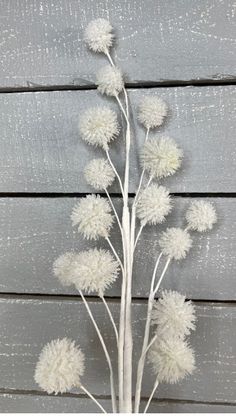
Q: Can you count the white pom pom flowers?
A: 15